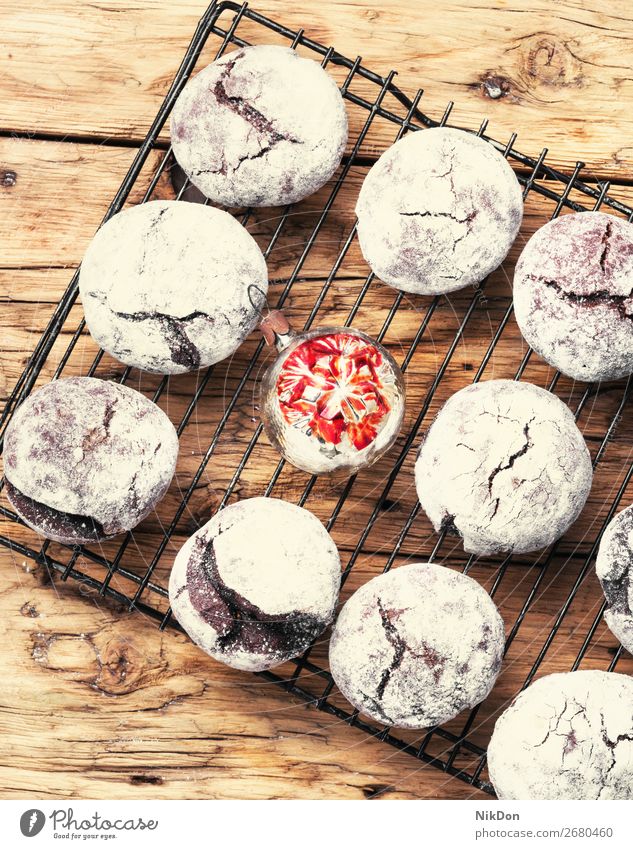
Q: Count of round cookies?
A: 10